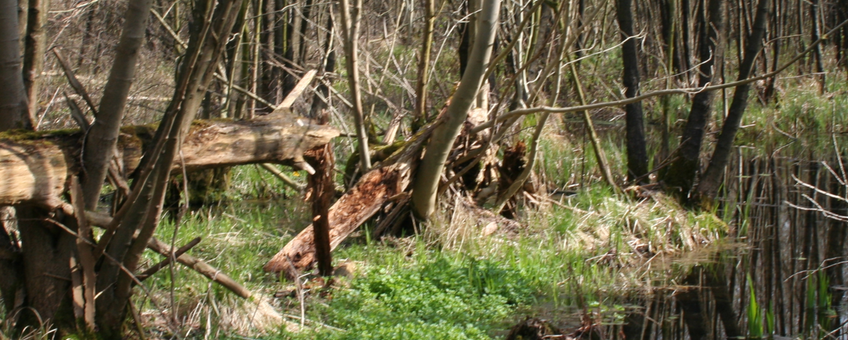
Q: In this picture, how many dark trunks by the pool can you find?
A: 3